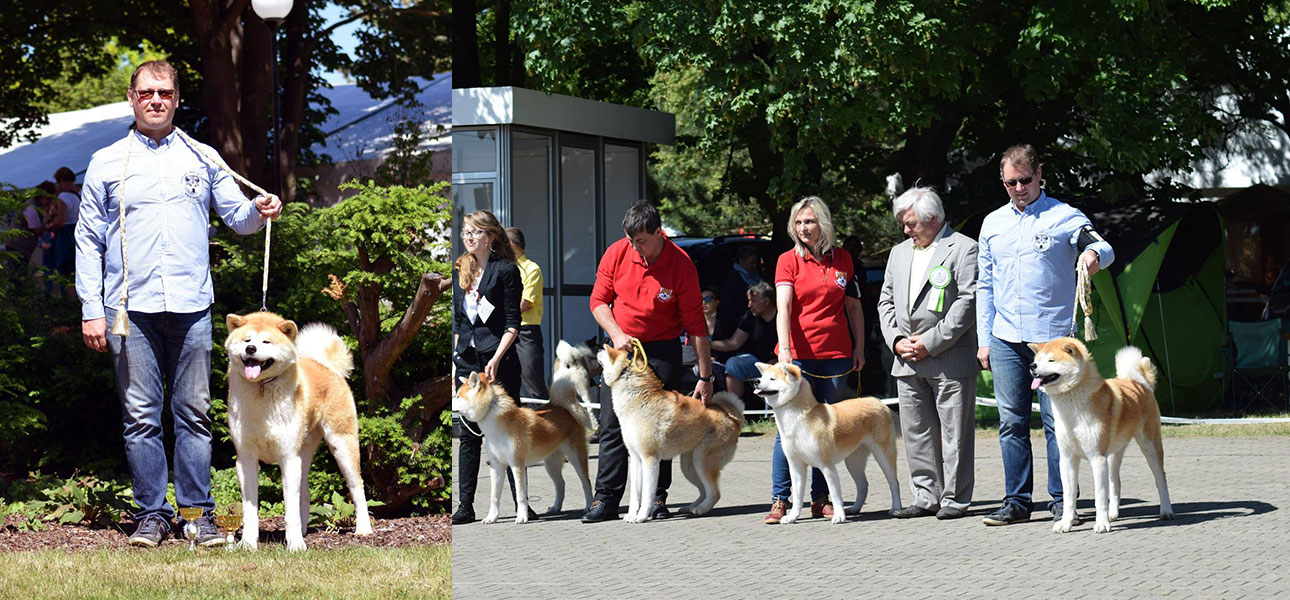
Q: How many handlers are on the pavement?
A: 4